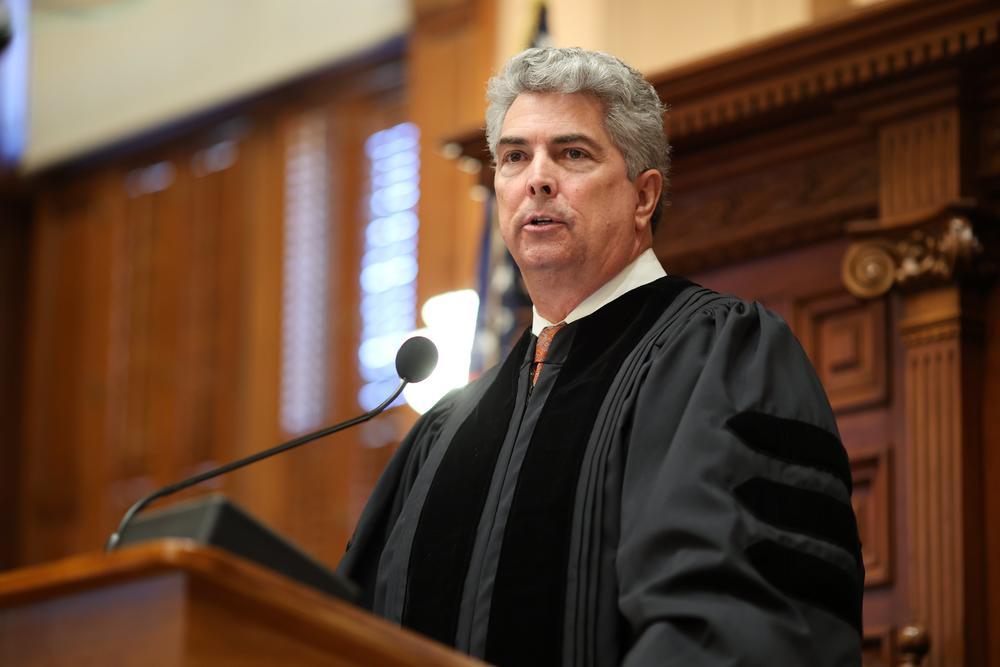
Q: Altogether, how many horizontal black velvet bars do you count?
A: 3